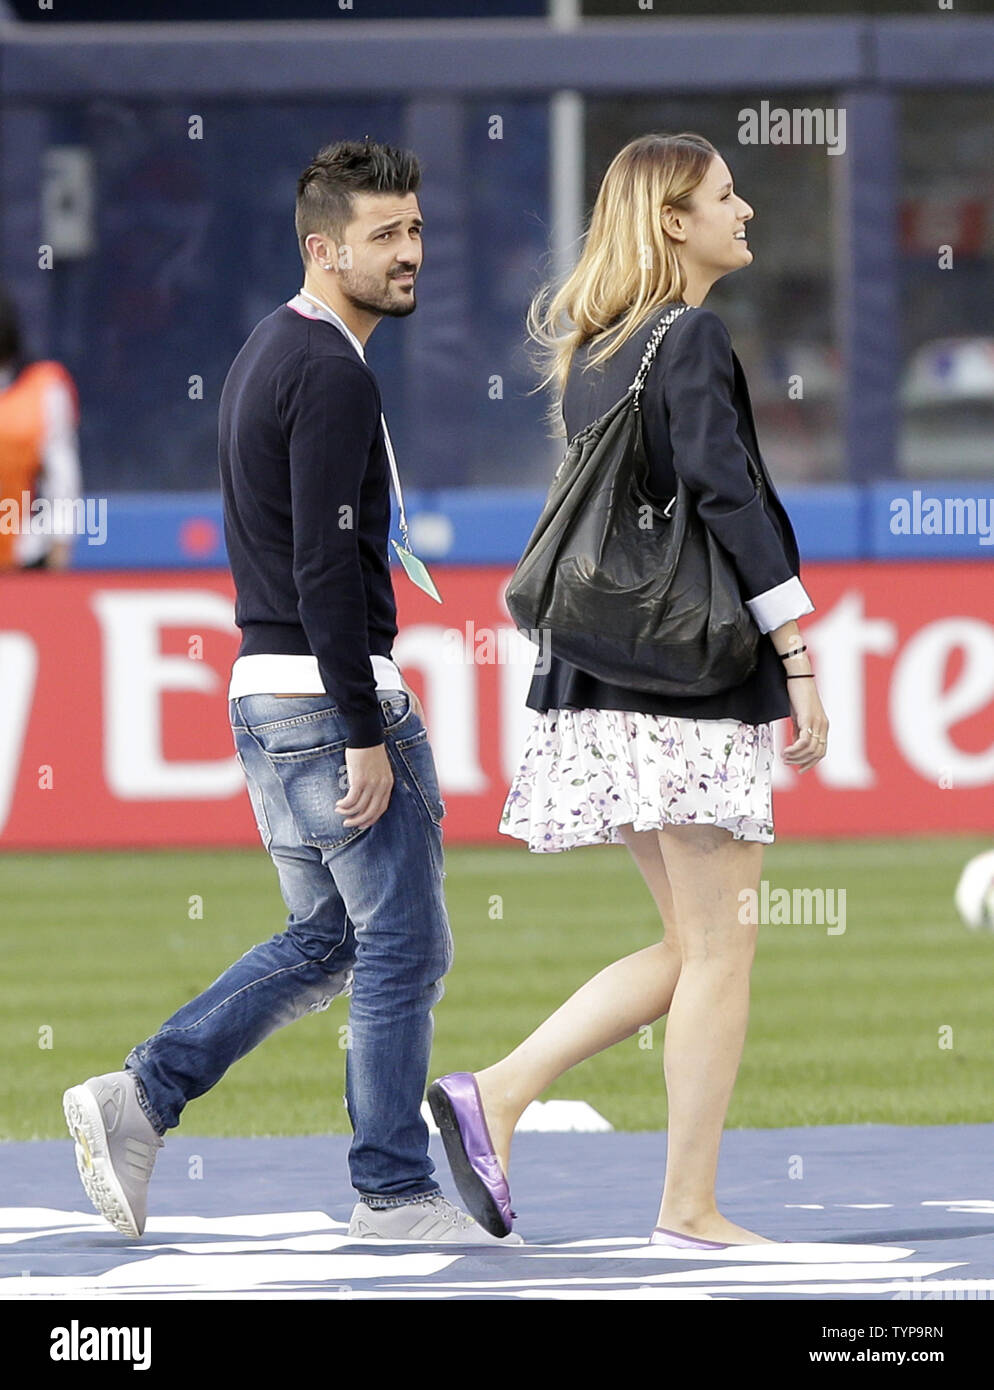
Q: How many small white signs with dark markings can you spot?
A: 1